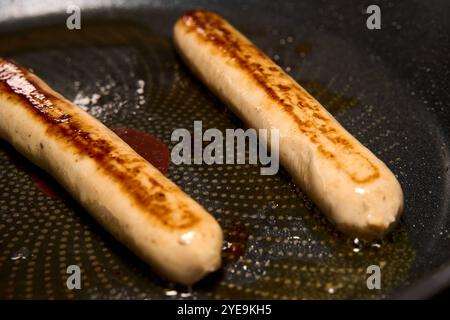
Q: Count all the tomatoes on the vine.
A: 0